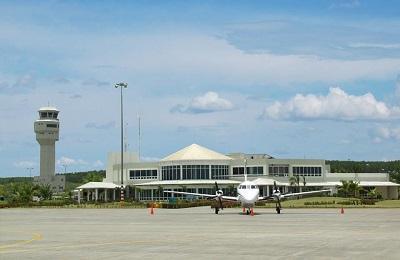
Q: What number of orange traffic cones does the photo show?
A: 4